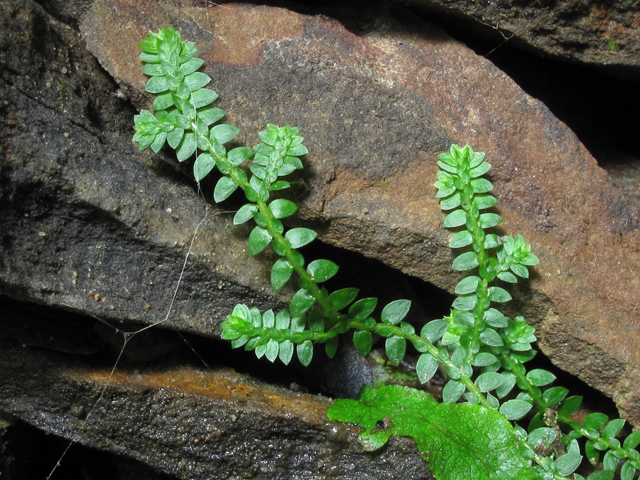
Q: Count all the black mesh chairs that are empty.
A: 0